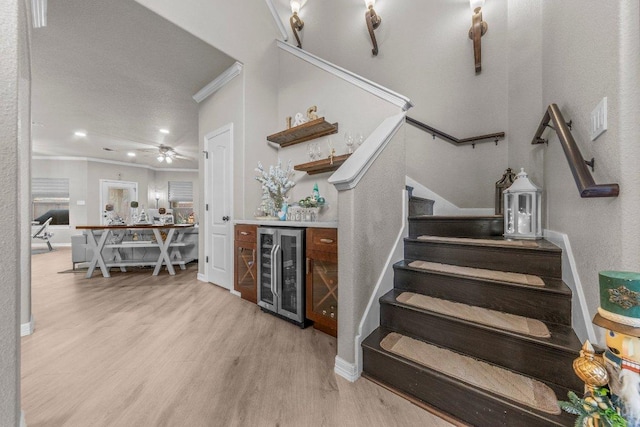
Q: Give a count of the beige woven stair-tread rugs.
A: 4